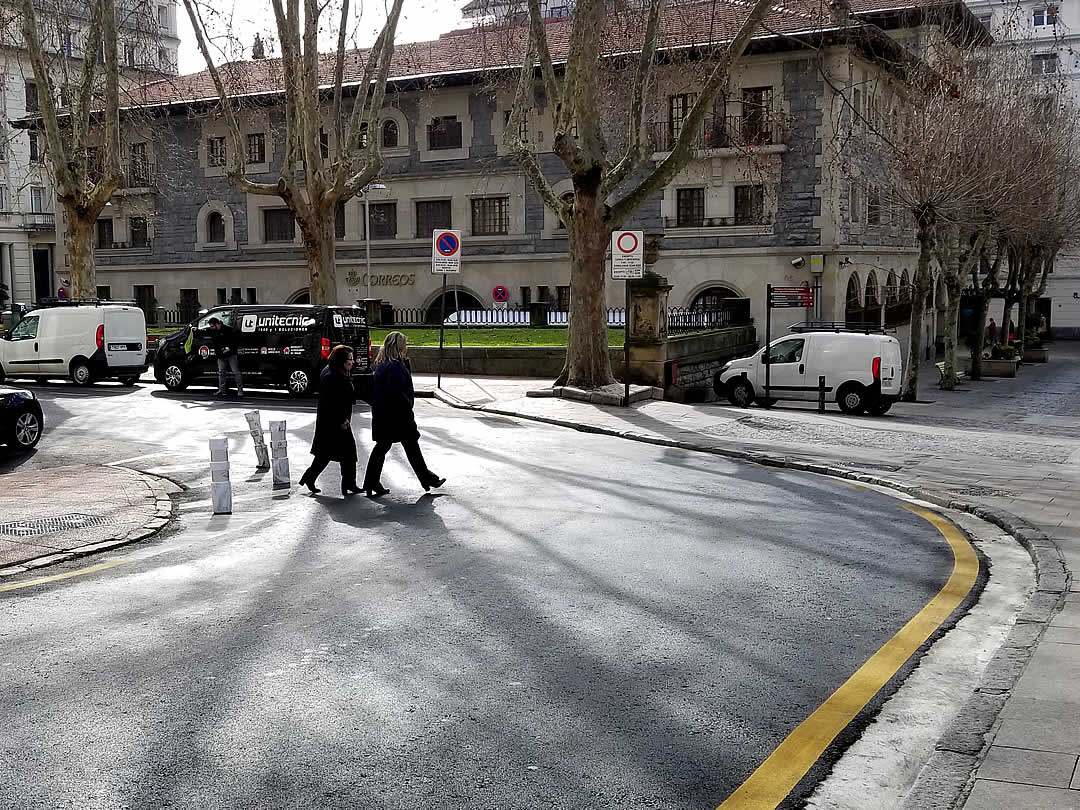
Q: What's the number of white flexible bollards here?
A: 3